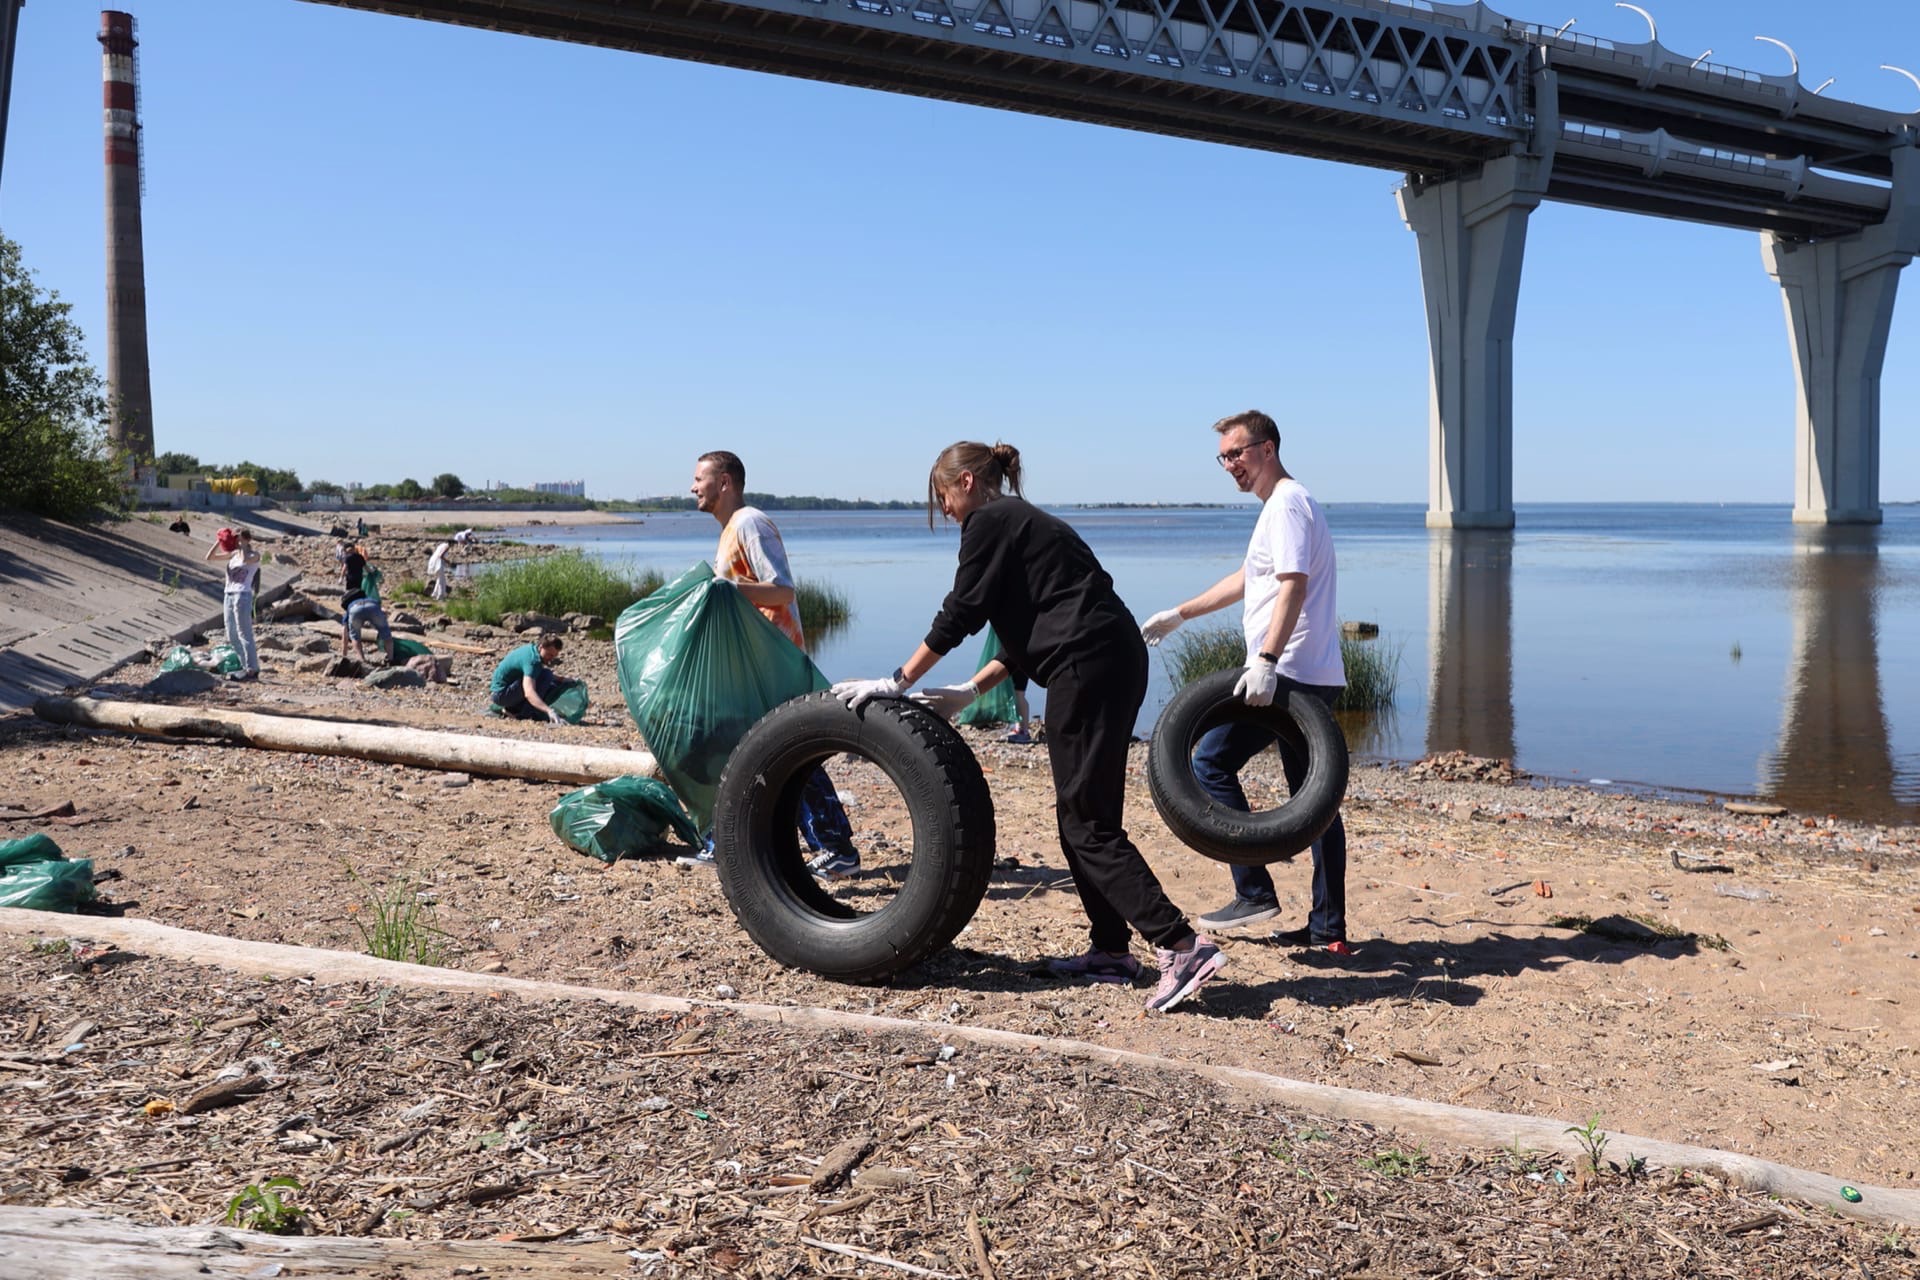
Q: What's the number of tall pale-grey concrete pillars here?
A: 2